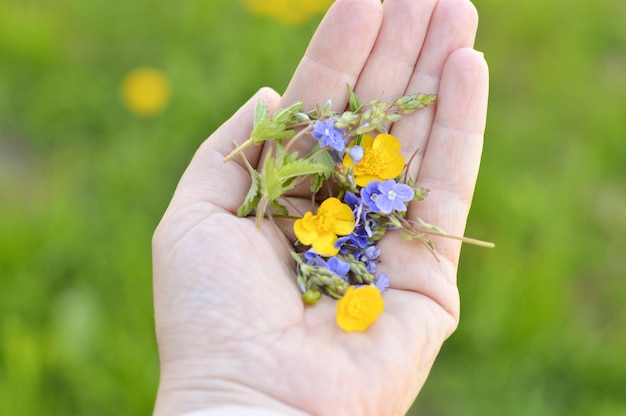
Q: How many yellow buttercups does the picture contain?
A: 3